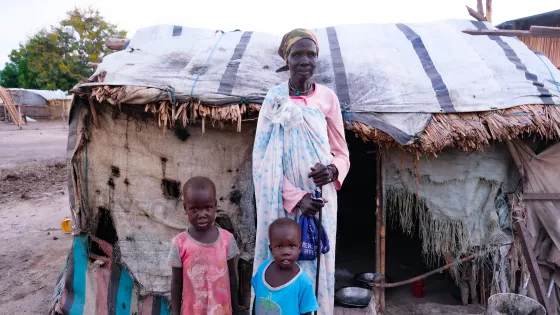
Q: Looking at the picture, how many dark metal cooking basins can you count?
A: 2